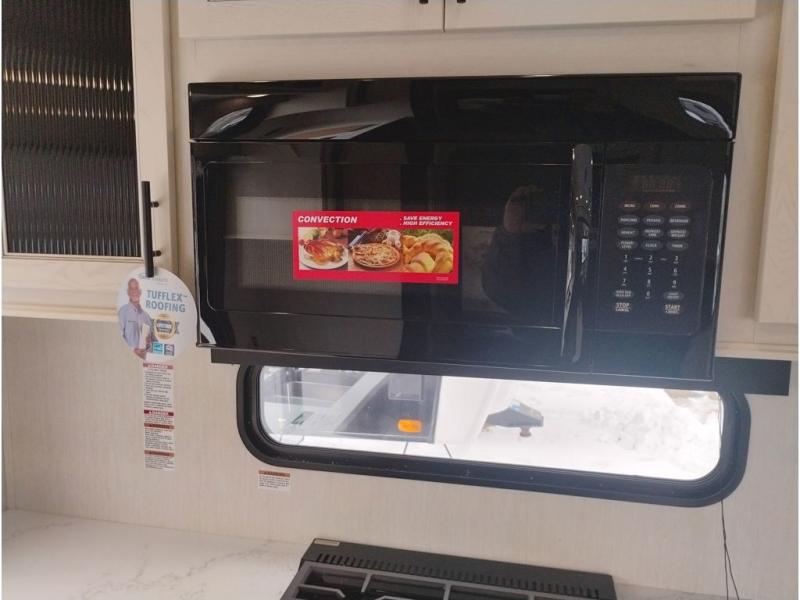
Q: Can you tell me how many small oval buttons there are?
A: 14